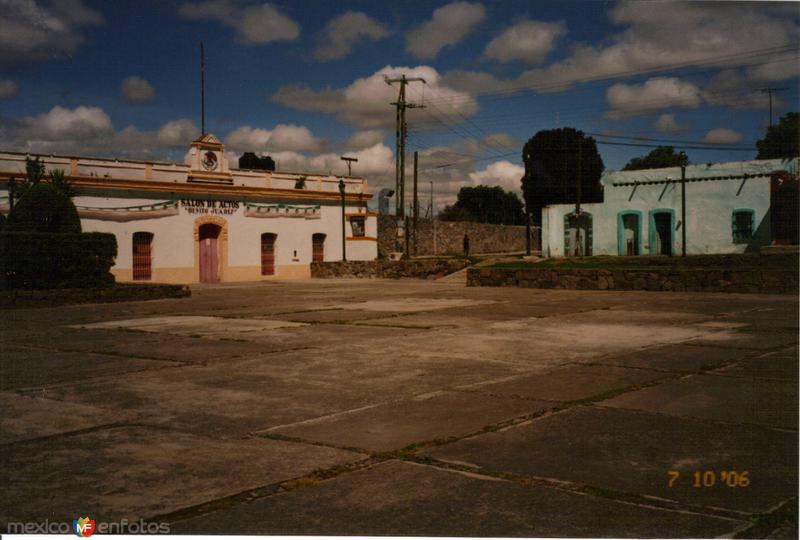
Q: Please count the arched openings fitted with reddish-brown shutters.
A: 3